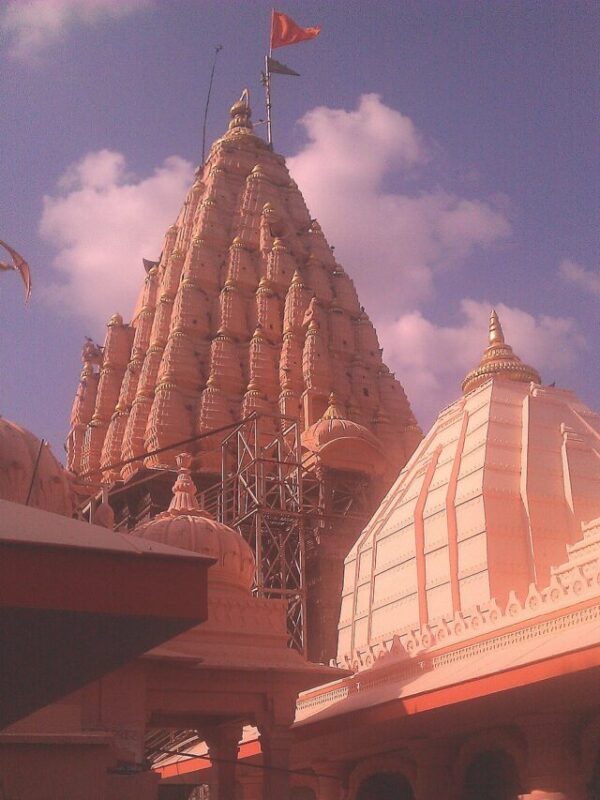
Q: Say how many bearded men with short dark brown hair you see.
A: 0